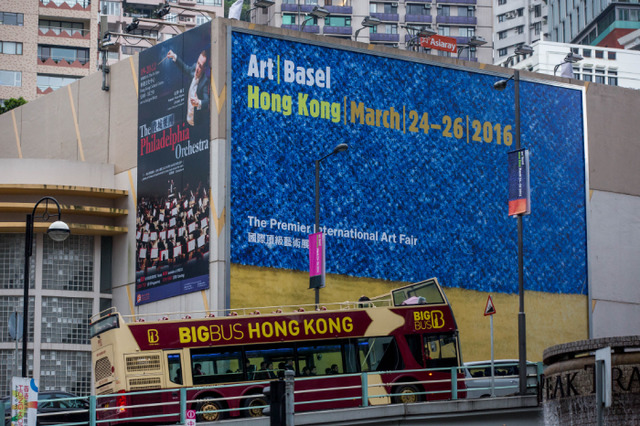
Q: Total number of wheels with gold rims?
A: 3